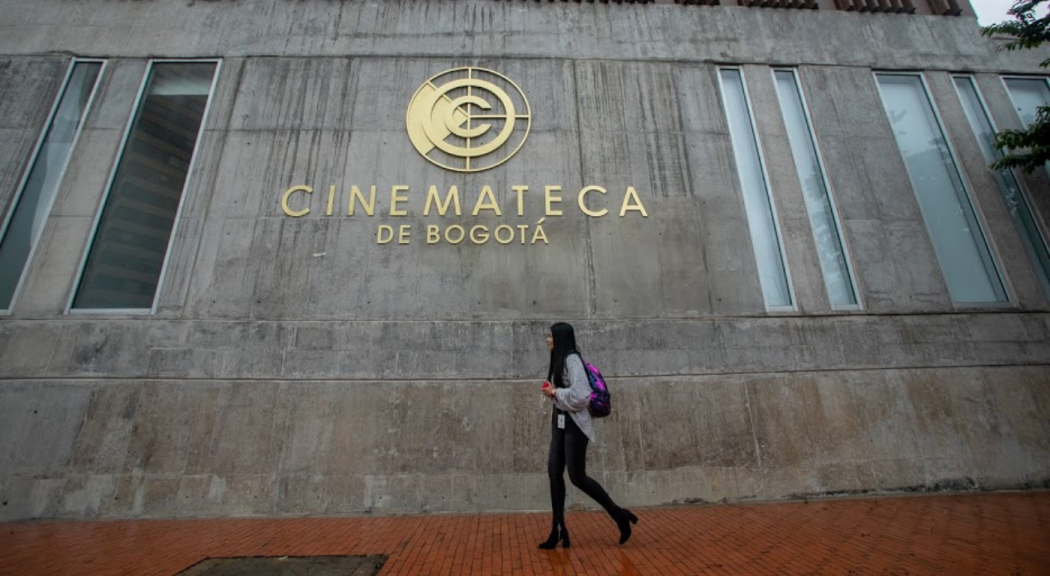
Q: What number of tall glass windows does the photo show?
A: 7